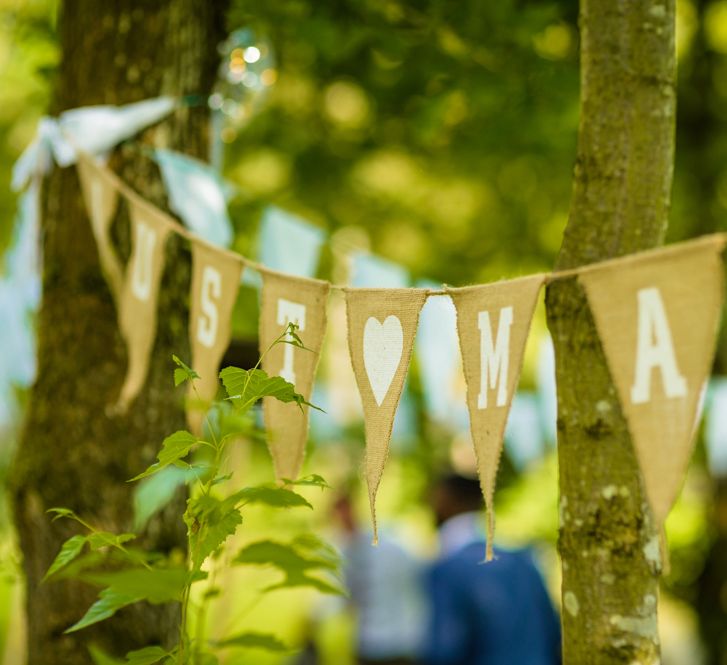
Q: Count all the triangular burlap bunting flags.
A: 7